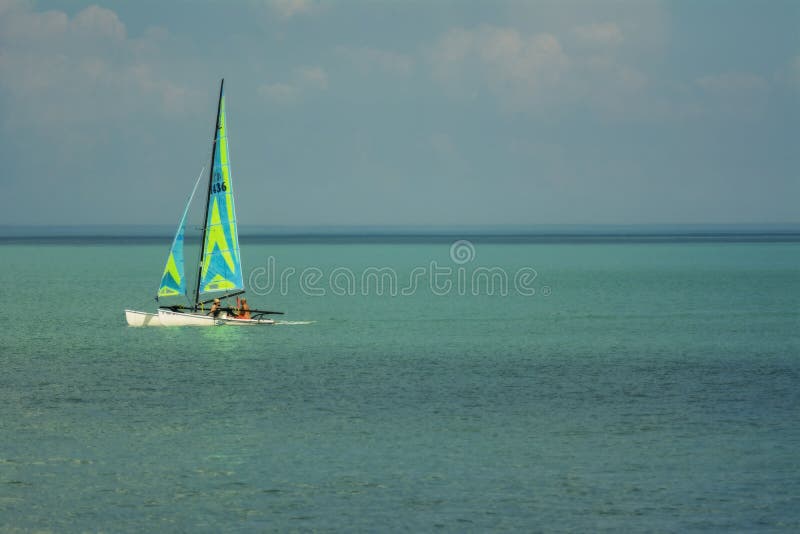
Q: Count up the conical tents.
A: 0